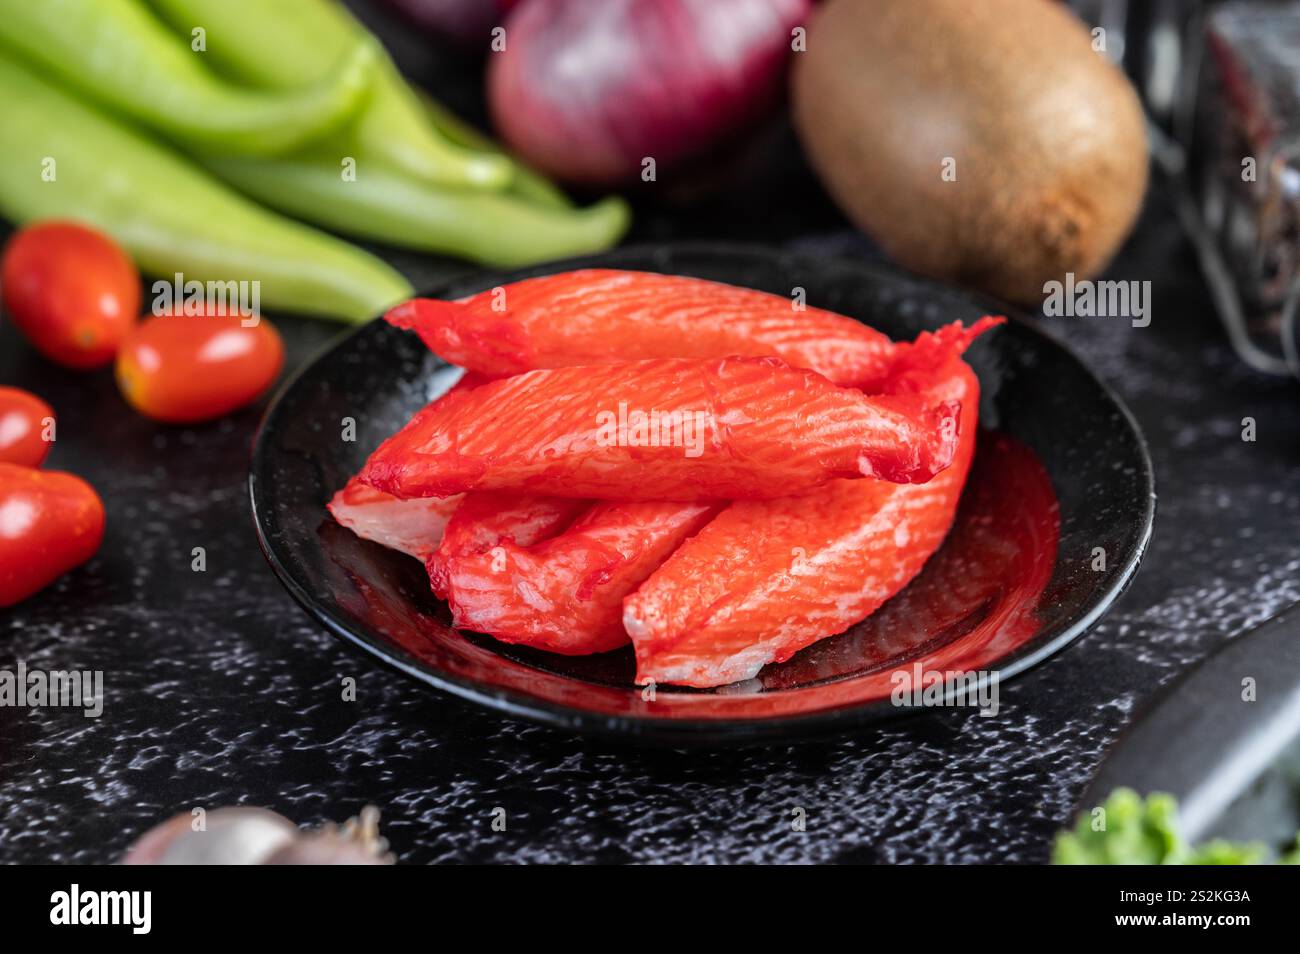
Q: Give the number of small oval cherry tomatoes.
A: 4